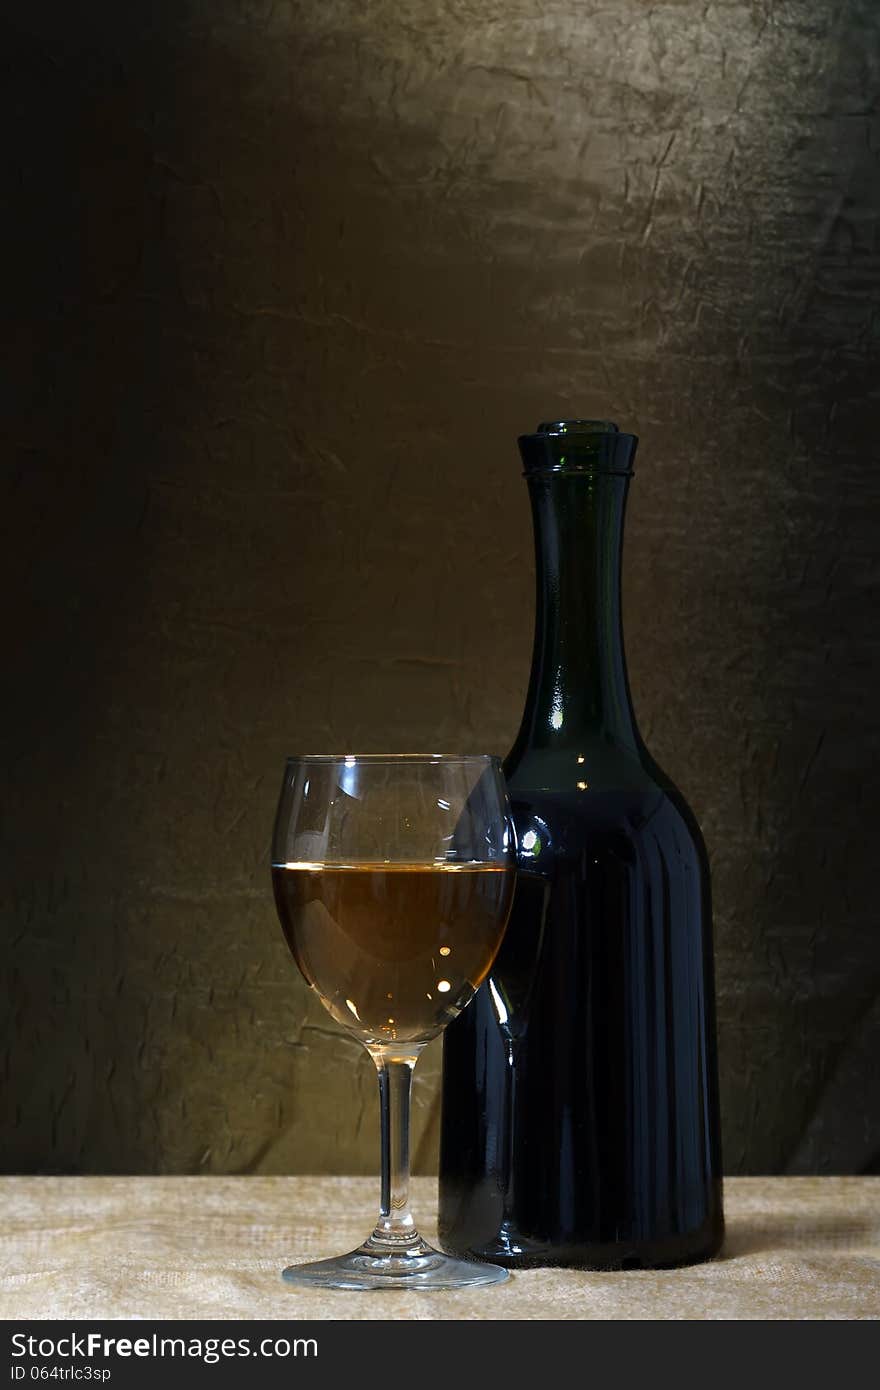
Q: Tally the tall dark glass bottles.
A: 1